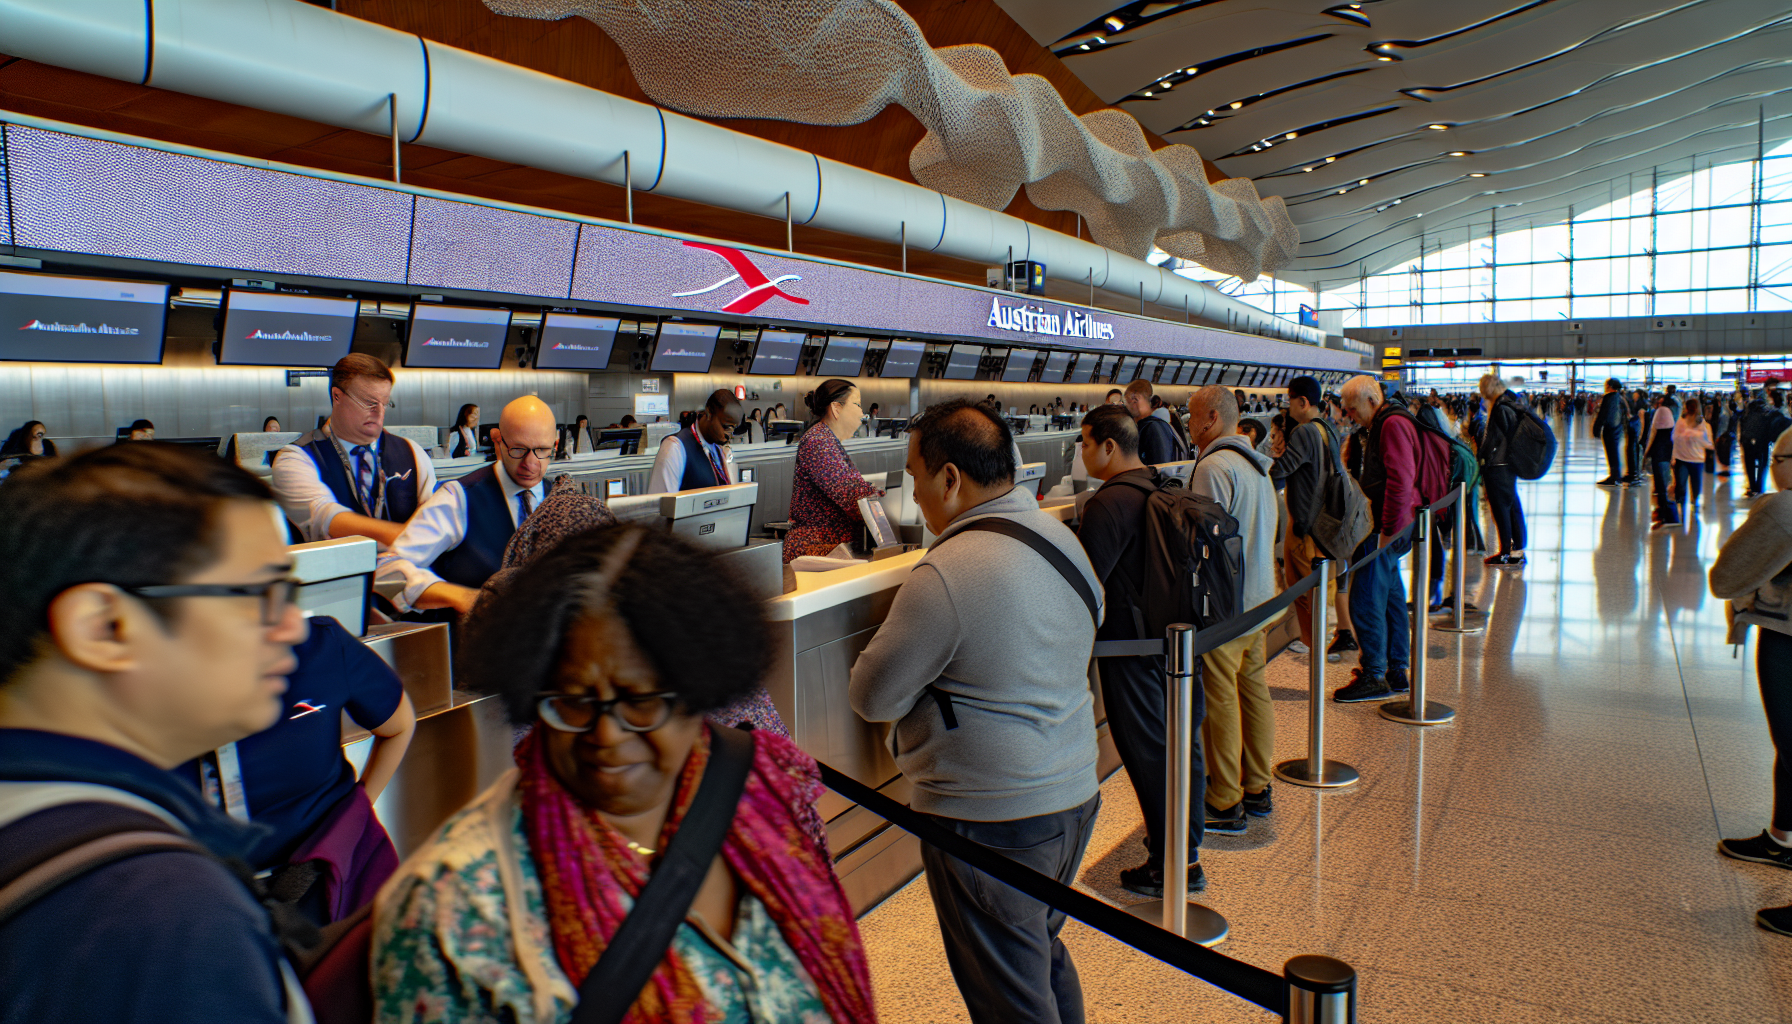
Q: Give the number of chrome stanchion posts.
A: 5